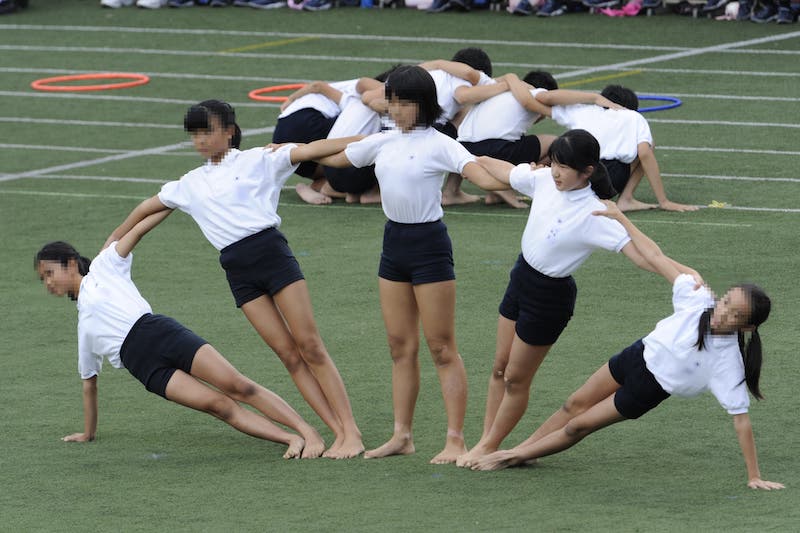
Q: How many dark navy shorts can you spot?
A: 10